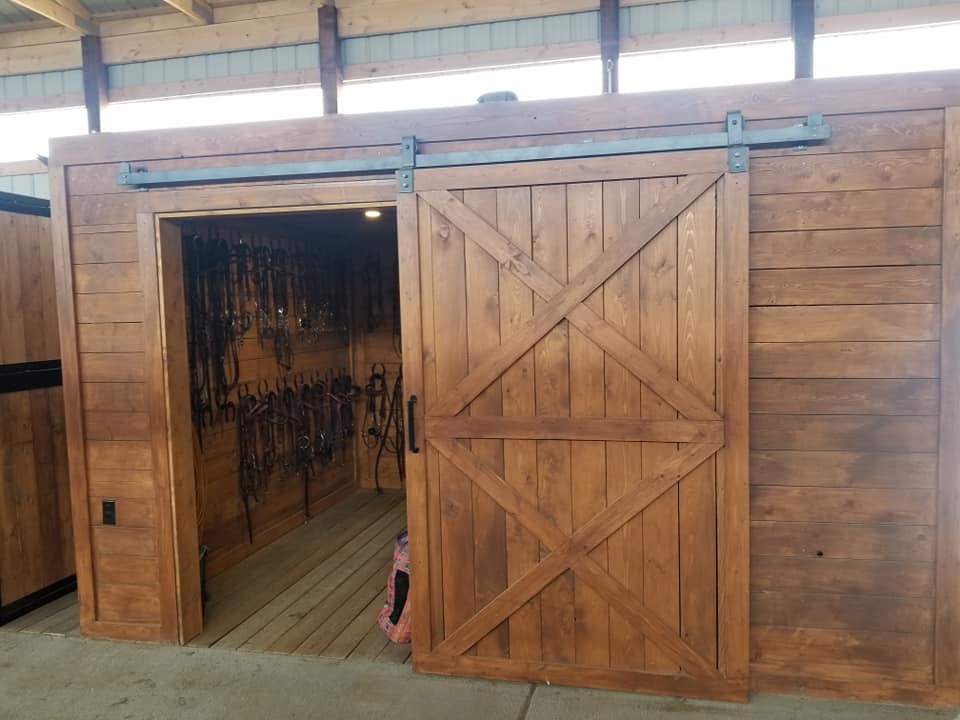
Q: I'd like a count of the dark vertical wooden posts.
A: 4